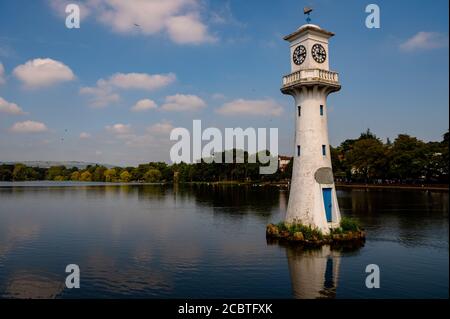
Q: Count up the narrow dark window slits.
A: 4